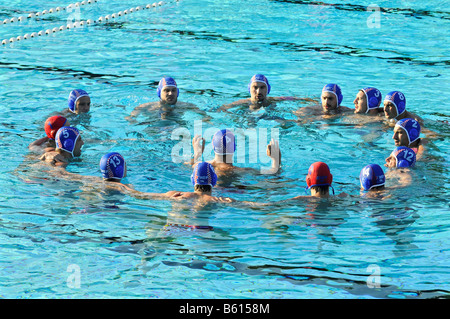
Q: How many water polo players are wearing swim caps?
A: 15